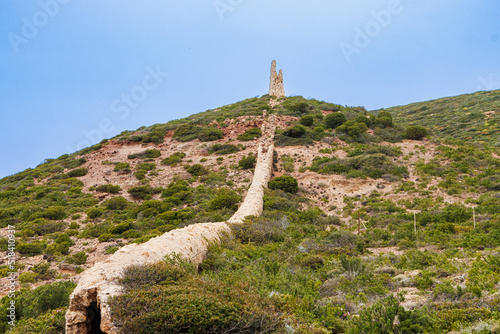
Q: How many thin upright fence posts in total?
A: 3